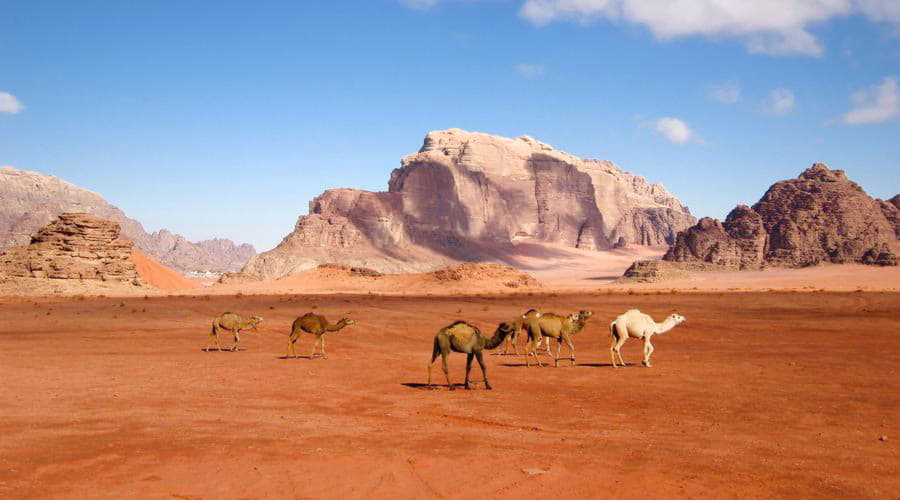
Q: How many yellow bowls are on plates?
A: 0